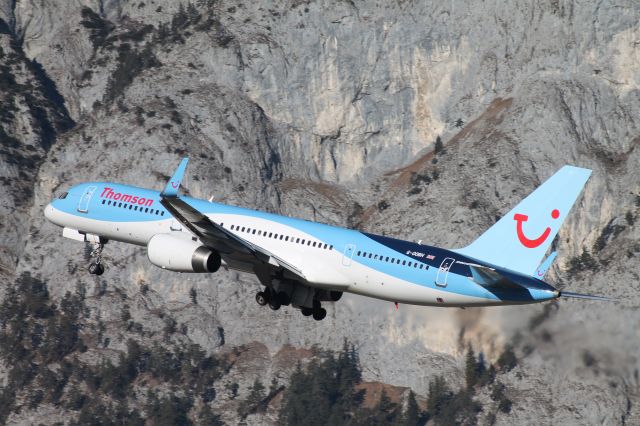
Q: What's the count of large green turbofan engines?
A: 0